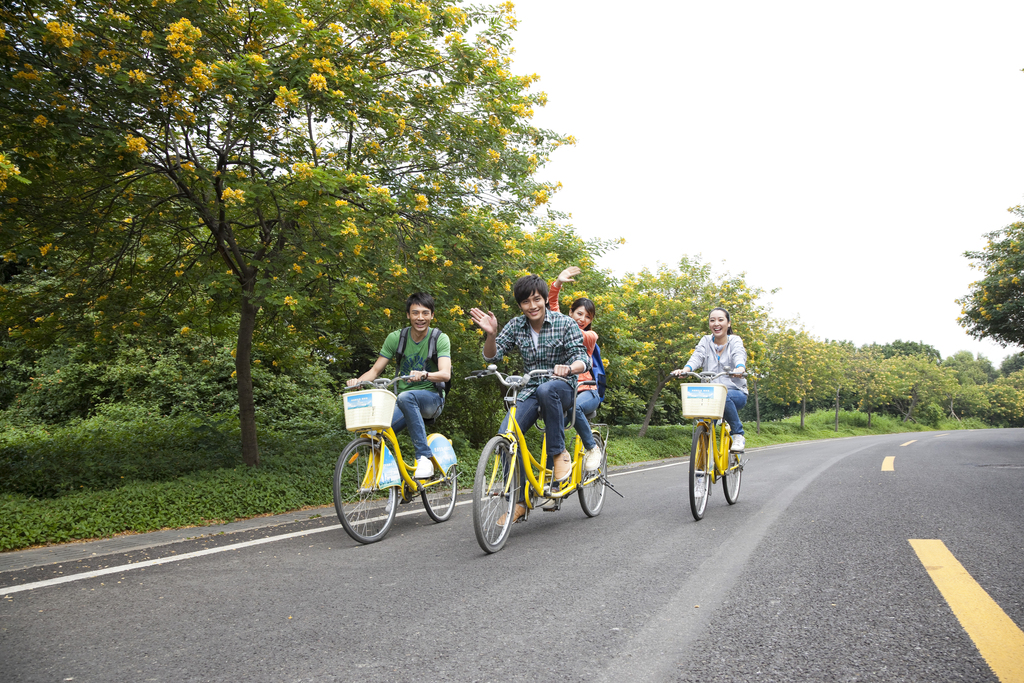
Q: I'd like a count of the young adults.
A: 4